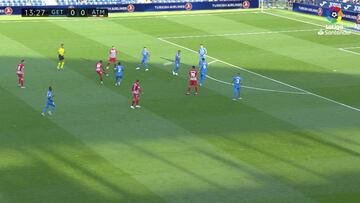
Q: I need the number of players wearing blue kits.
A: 7